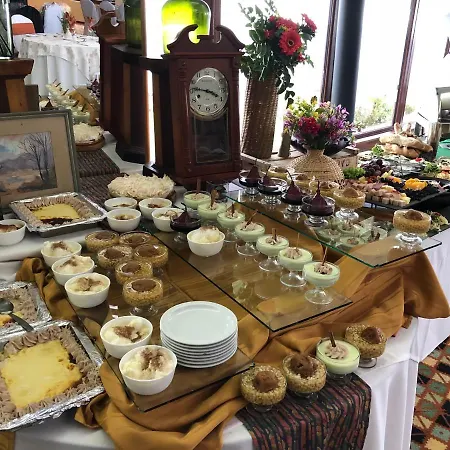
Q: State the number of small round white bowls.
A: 11